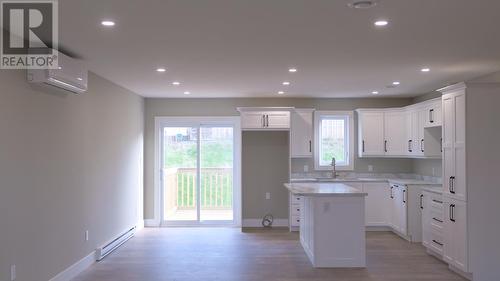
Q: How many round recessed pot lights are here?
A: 11